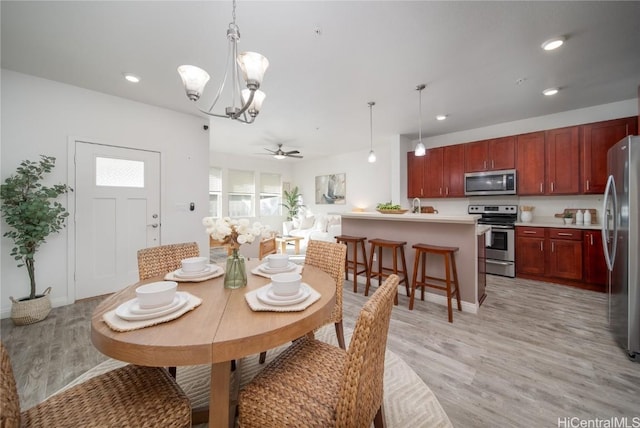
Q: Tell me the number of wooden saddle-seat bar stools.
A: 3